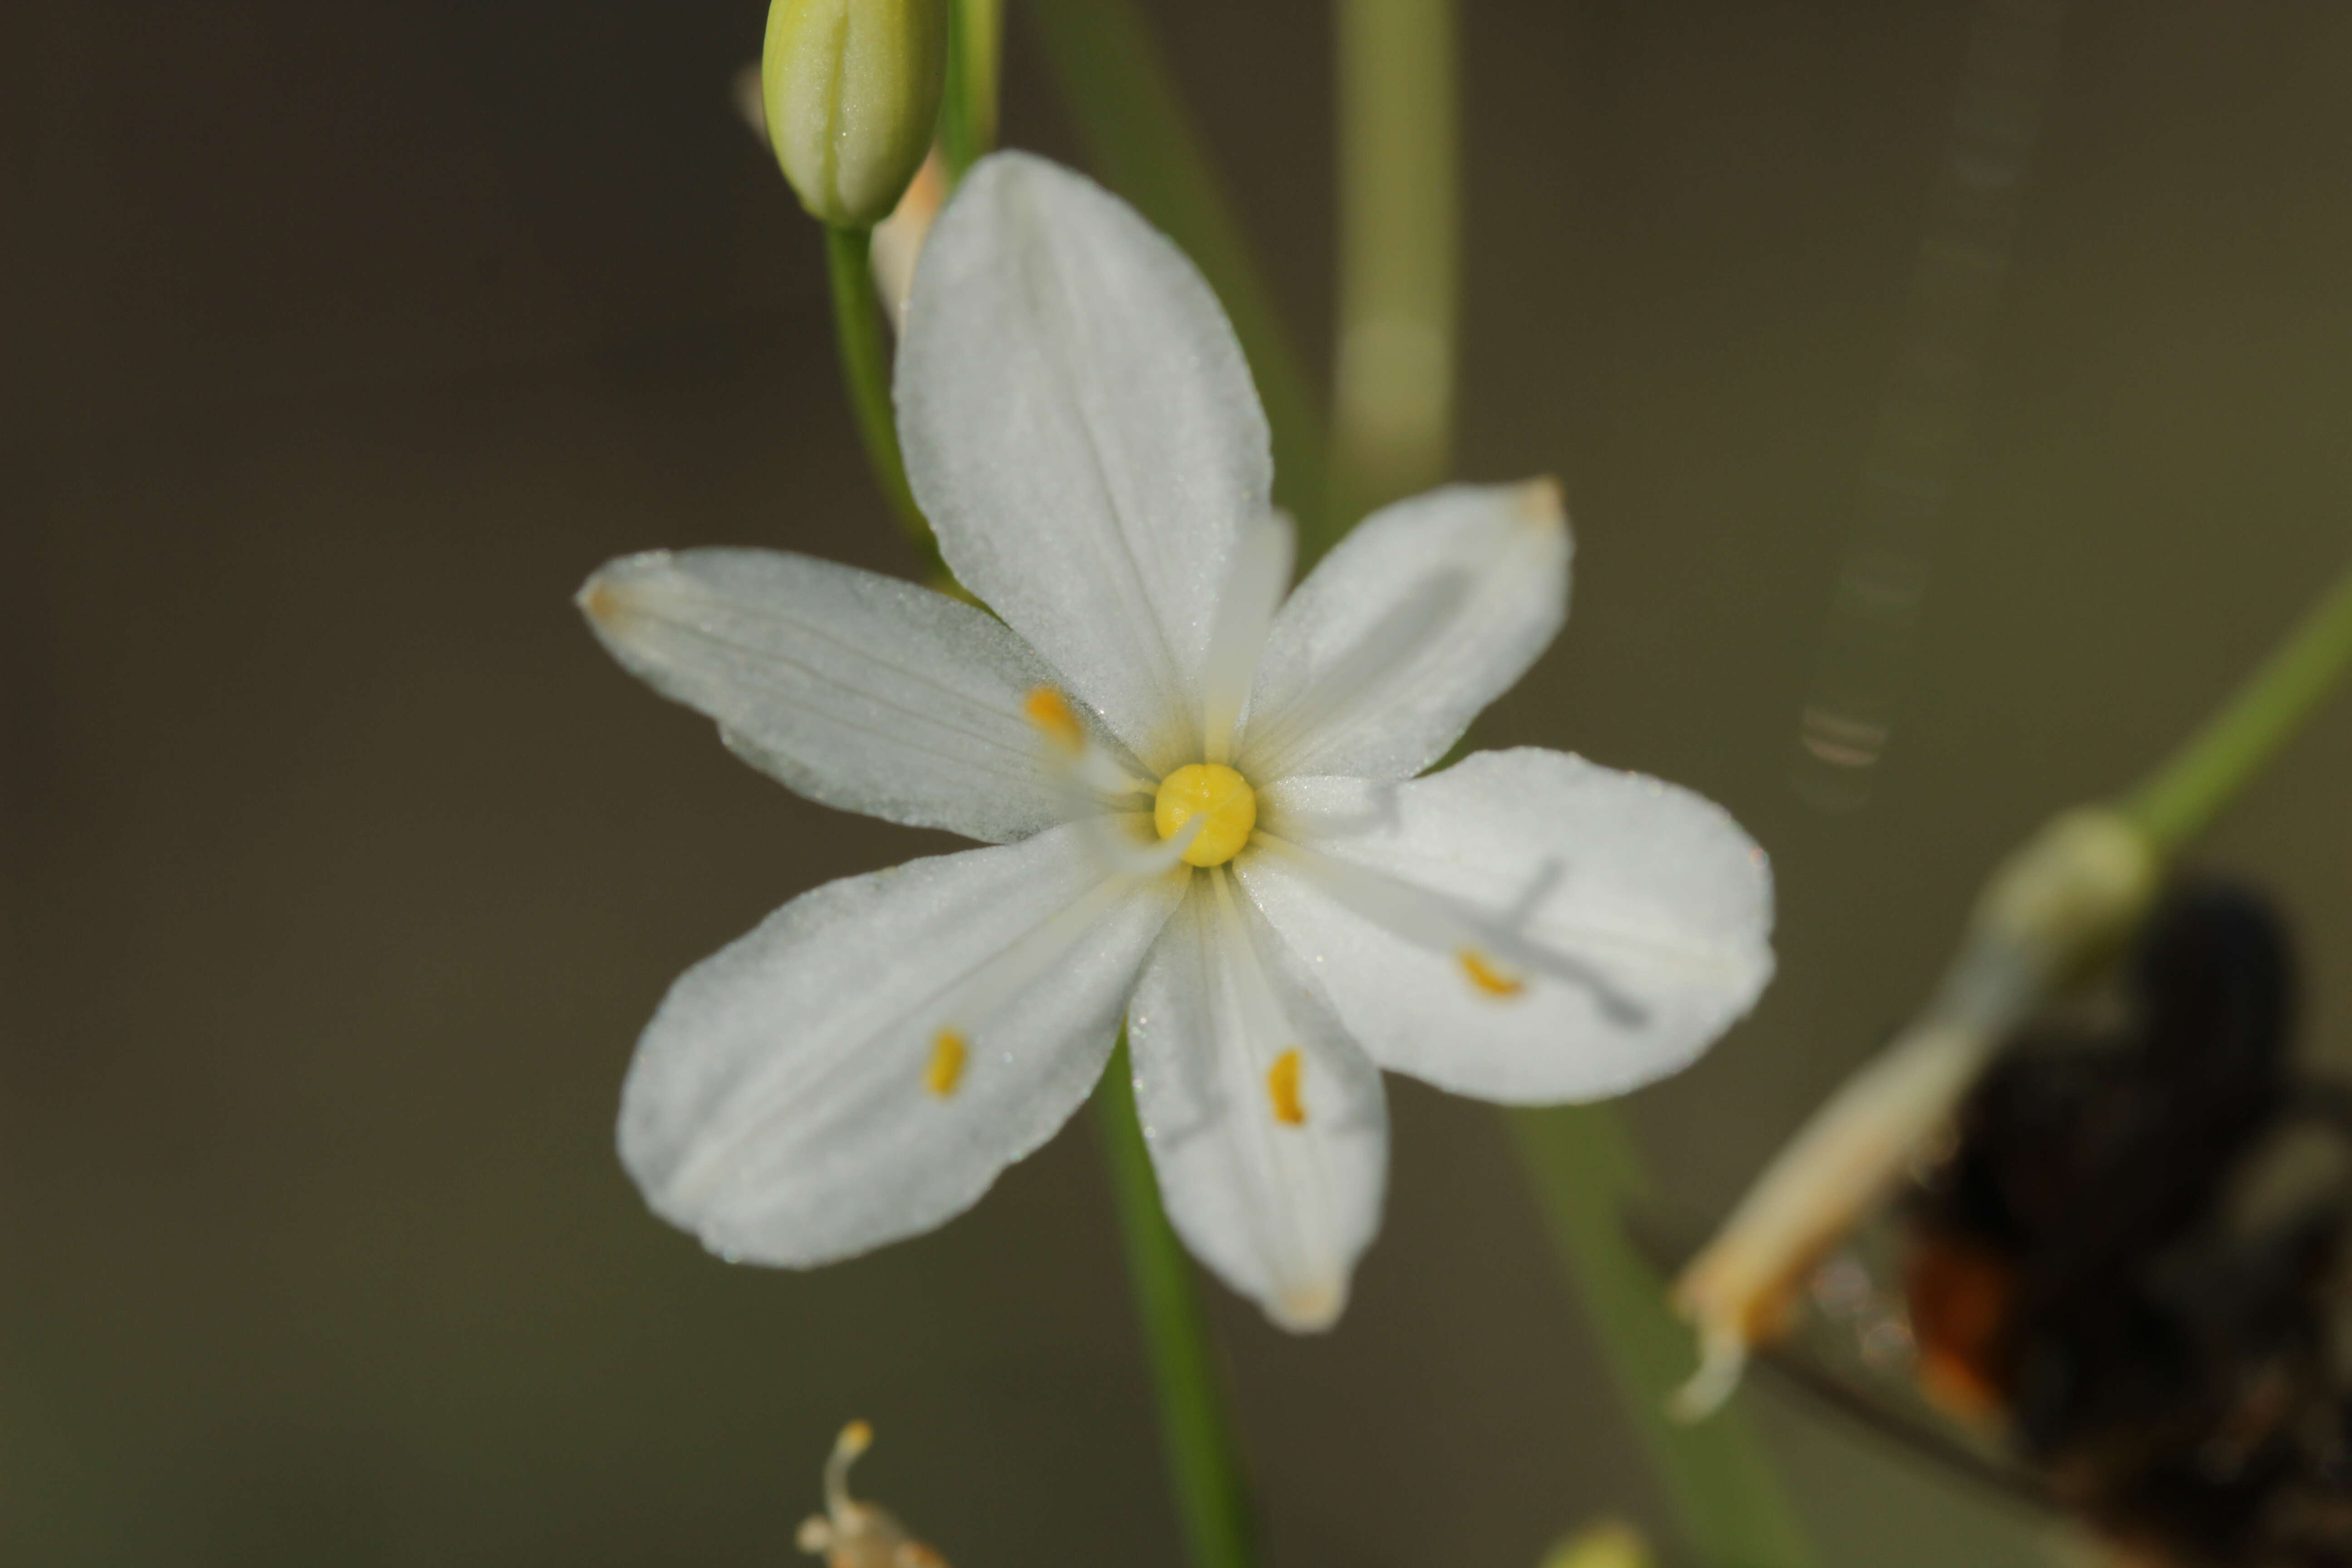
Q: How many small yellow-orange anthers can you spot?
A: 4